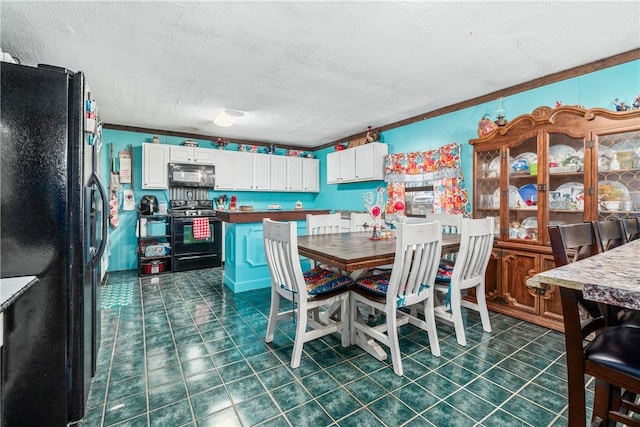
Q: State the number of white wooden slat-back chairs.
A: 6